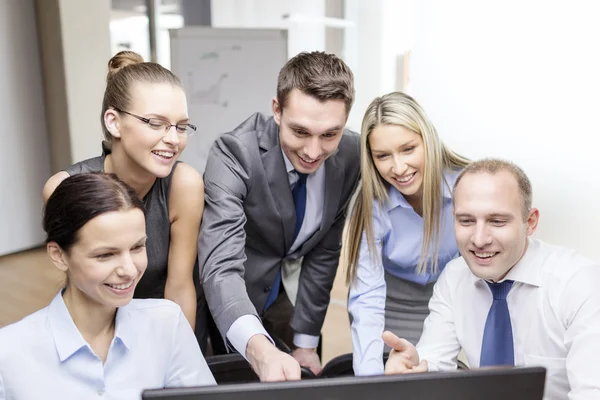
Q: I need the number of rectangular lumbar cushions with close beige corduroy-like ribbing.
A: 0